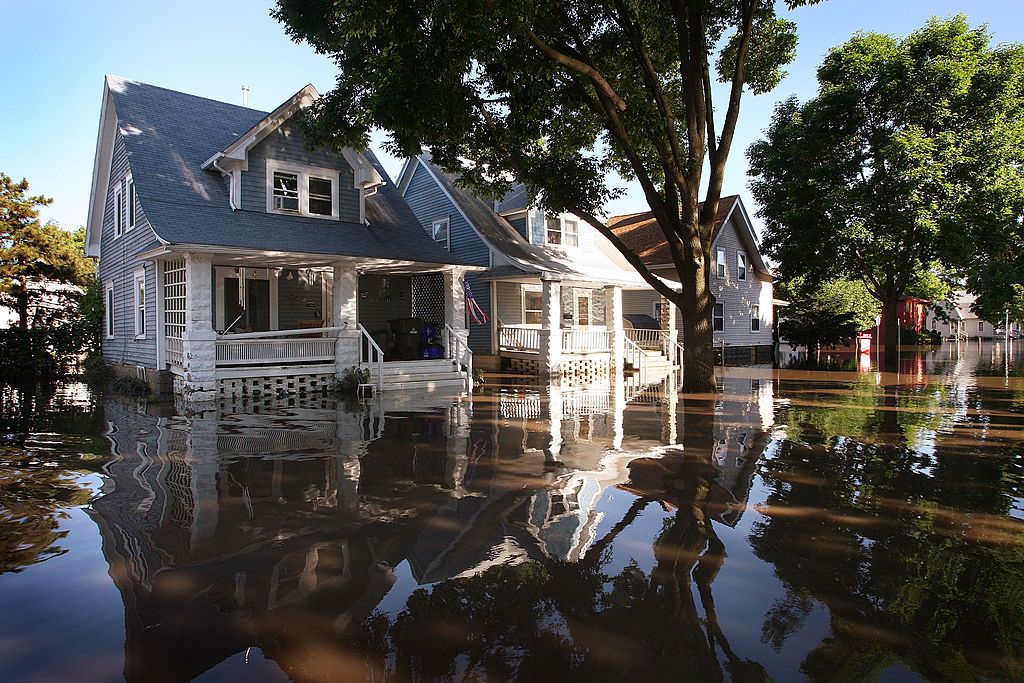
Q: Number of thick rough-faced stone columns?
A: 6